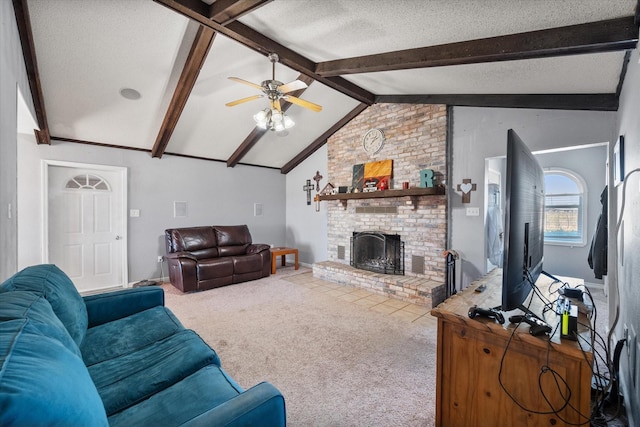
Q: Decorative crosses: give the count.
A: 4